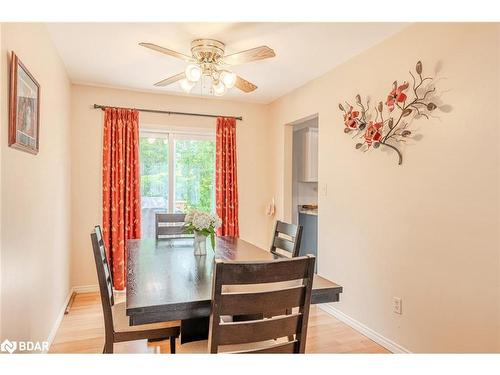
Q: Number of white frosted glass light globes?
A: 4